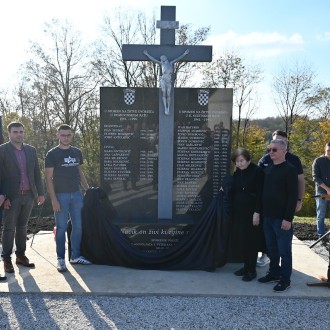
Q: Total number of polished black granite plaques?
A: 2